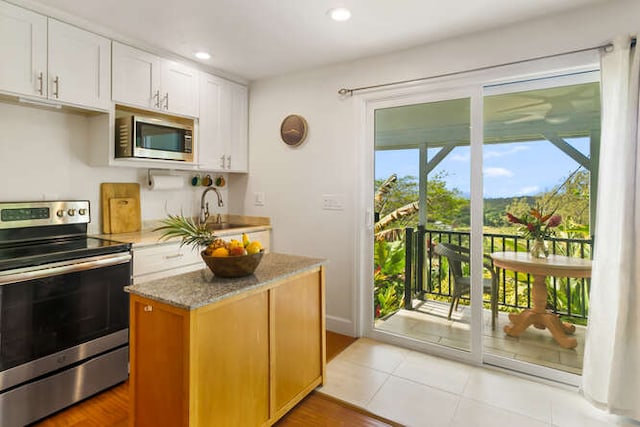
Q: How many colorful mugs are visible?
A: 3